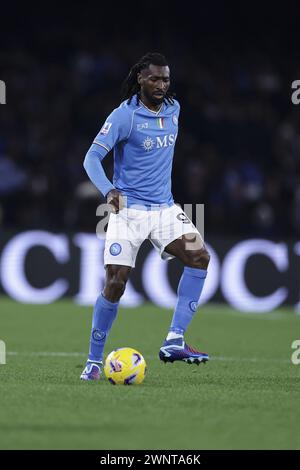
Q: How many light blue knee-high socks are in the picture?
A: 2